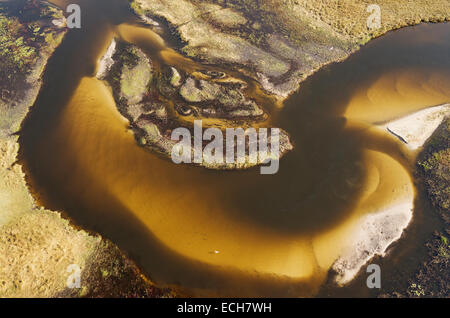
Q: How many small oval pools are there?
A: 2